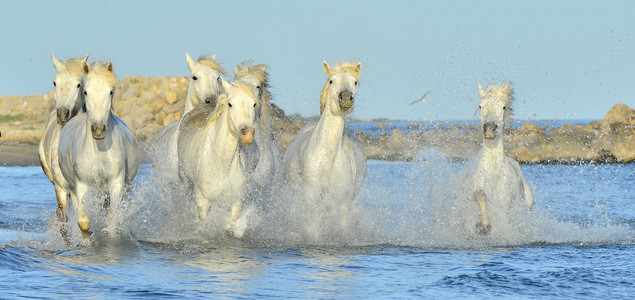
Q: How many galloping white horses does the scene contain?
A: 7